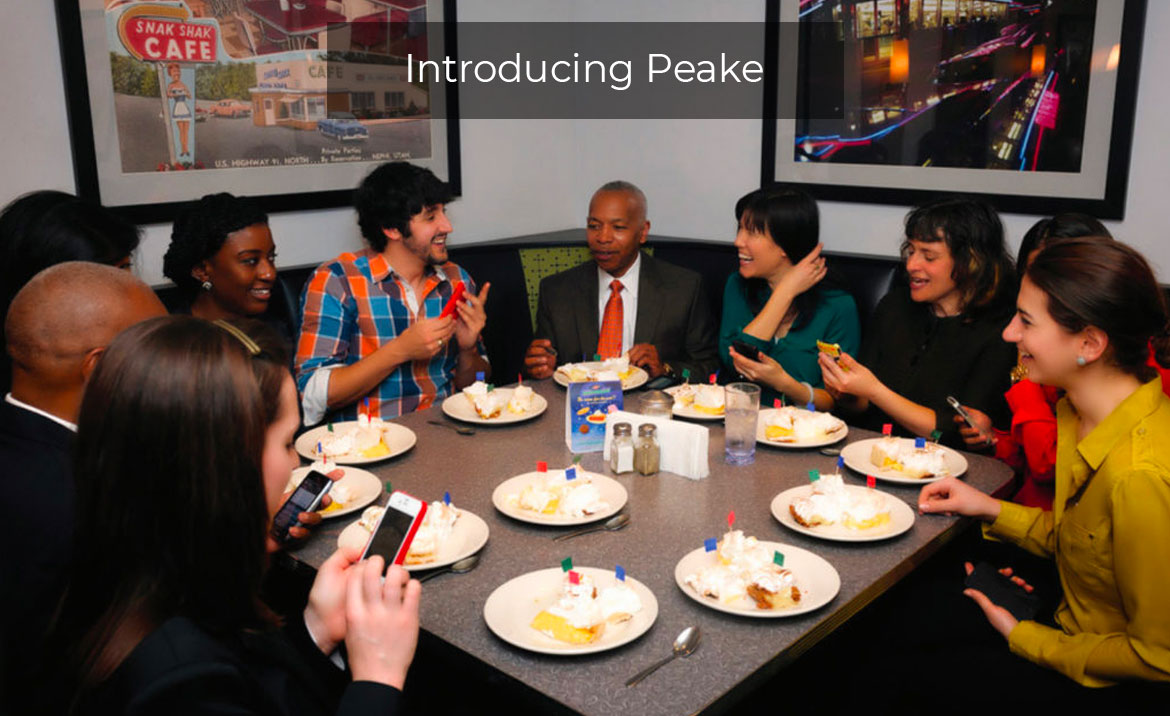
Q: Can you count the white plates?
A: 12